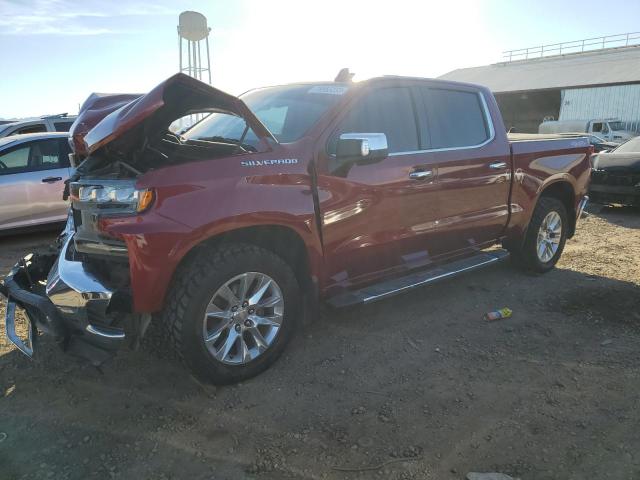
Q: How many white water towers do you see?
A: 1